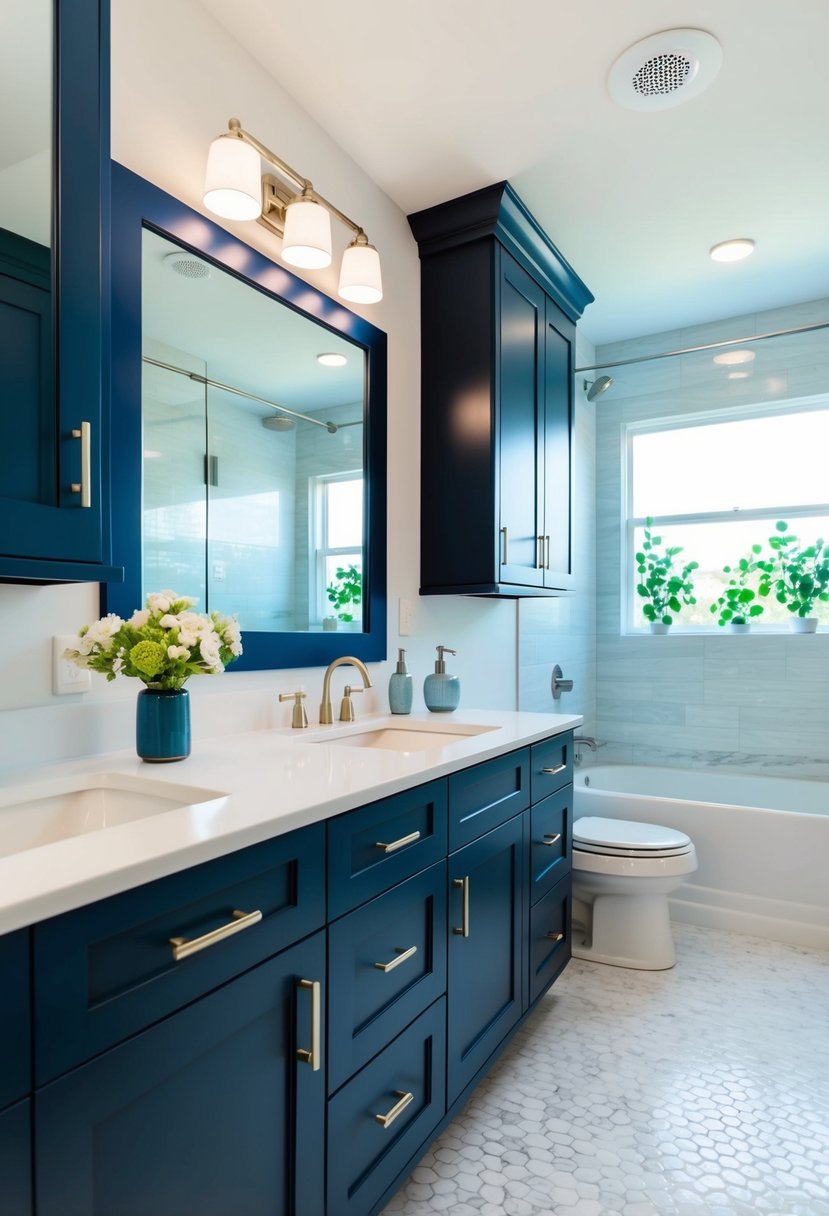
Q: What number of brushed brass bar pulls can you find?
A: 13